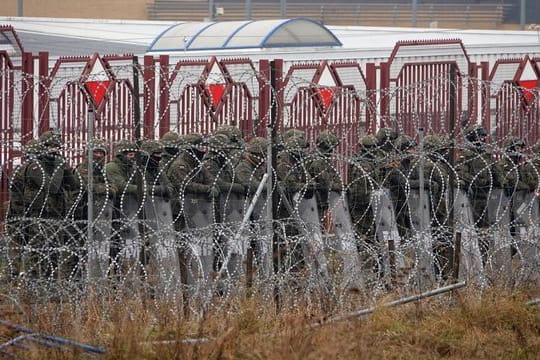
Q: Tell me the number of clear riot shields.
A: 13